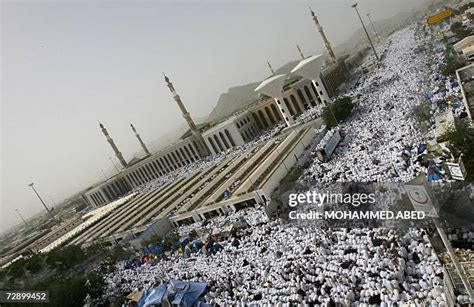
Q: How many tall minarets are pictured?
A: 6